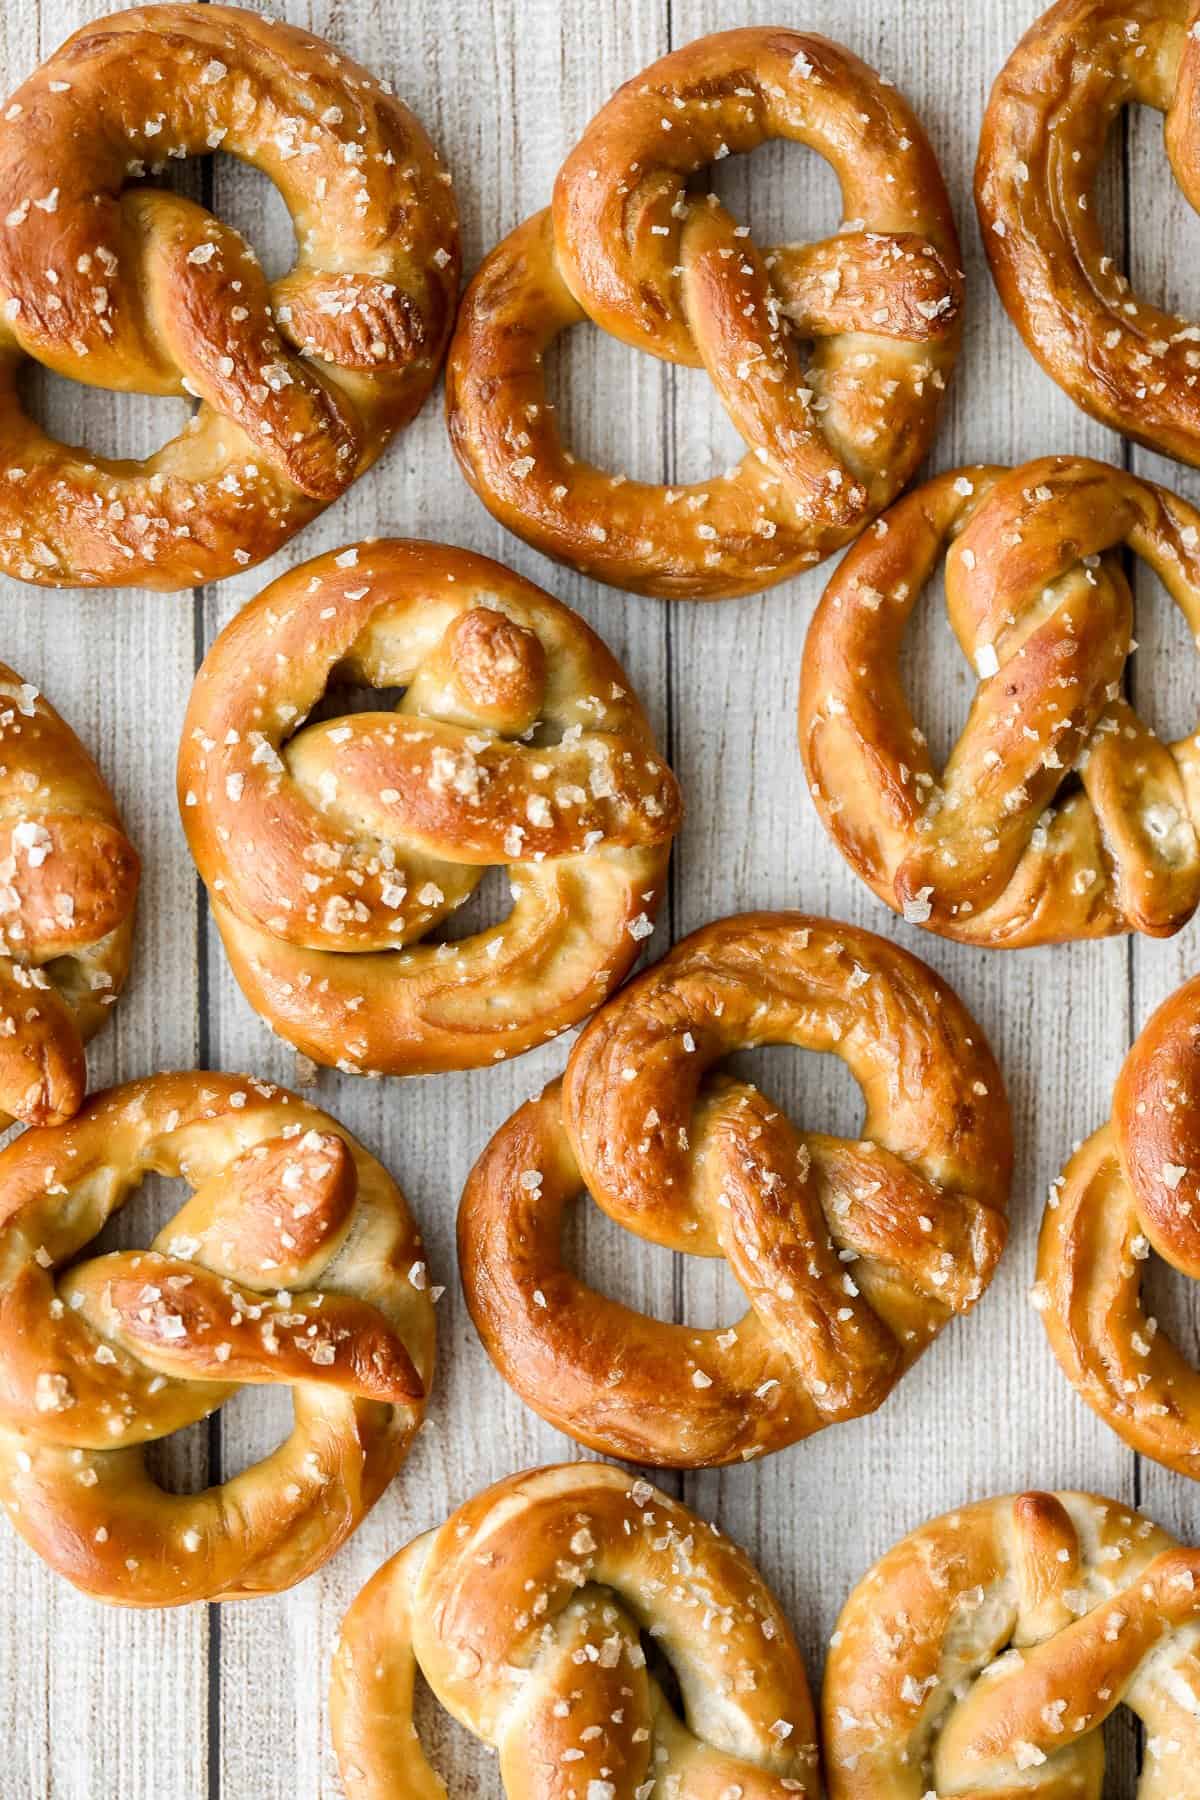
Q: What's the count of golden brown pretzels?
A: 11